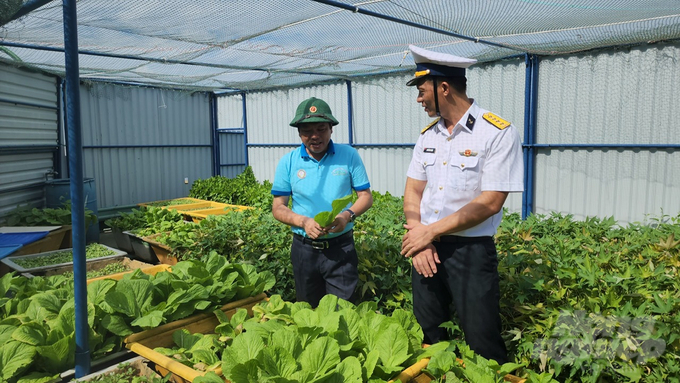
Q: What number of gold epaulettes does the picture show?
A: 2